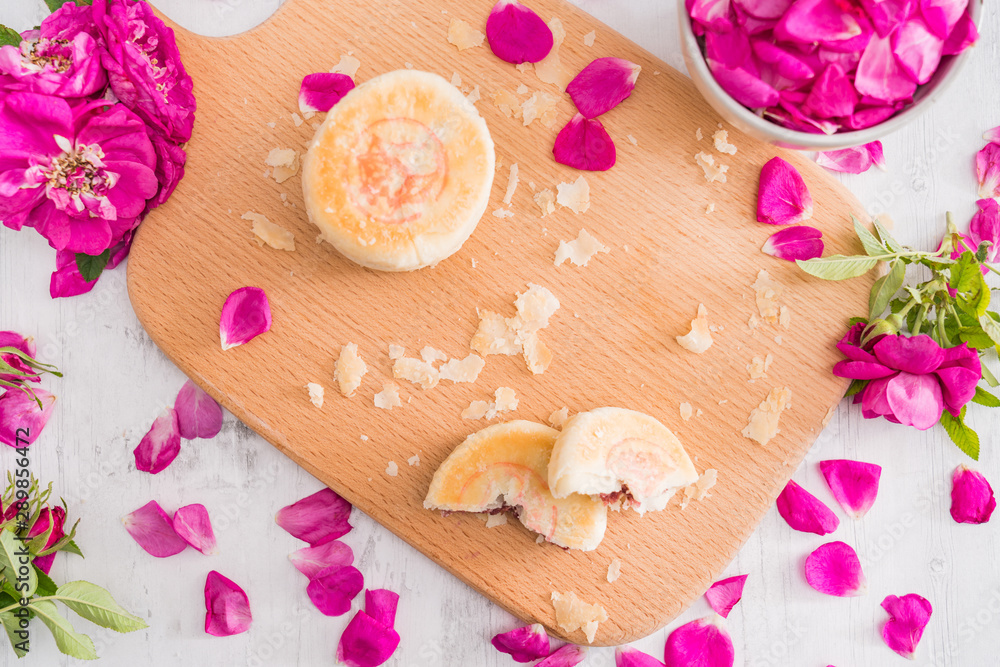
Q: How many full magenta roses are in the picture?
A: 4